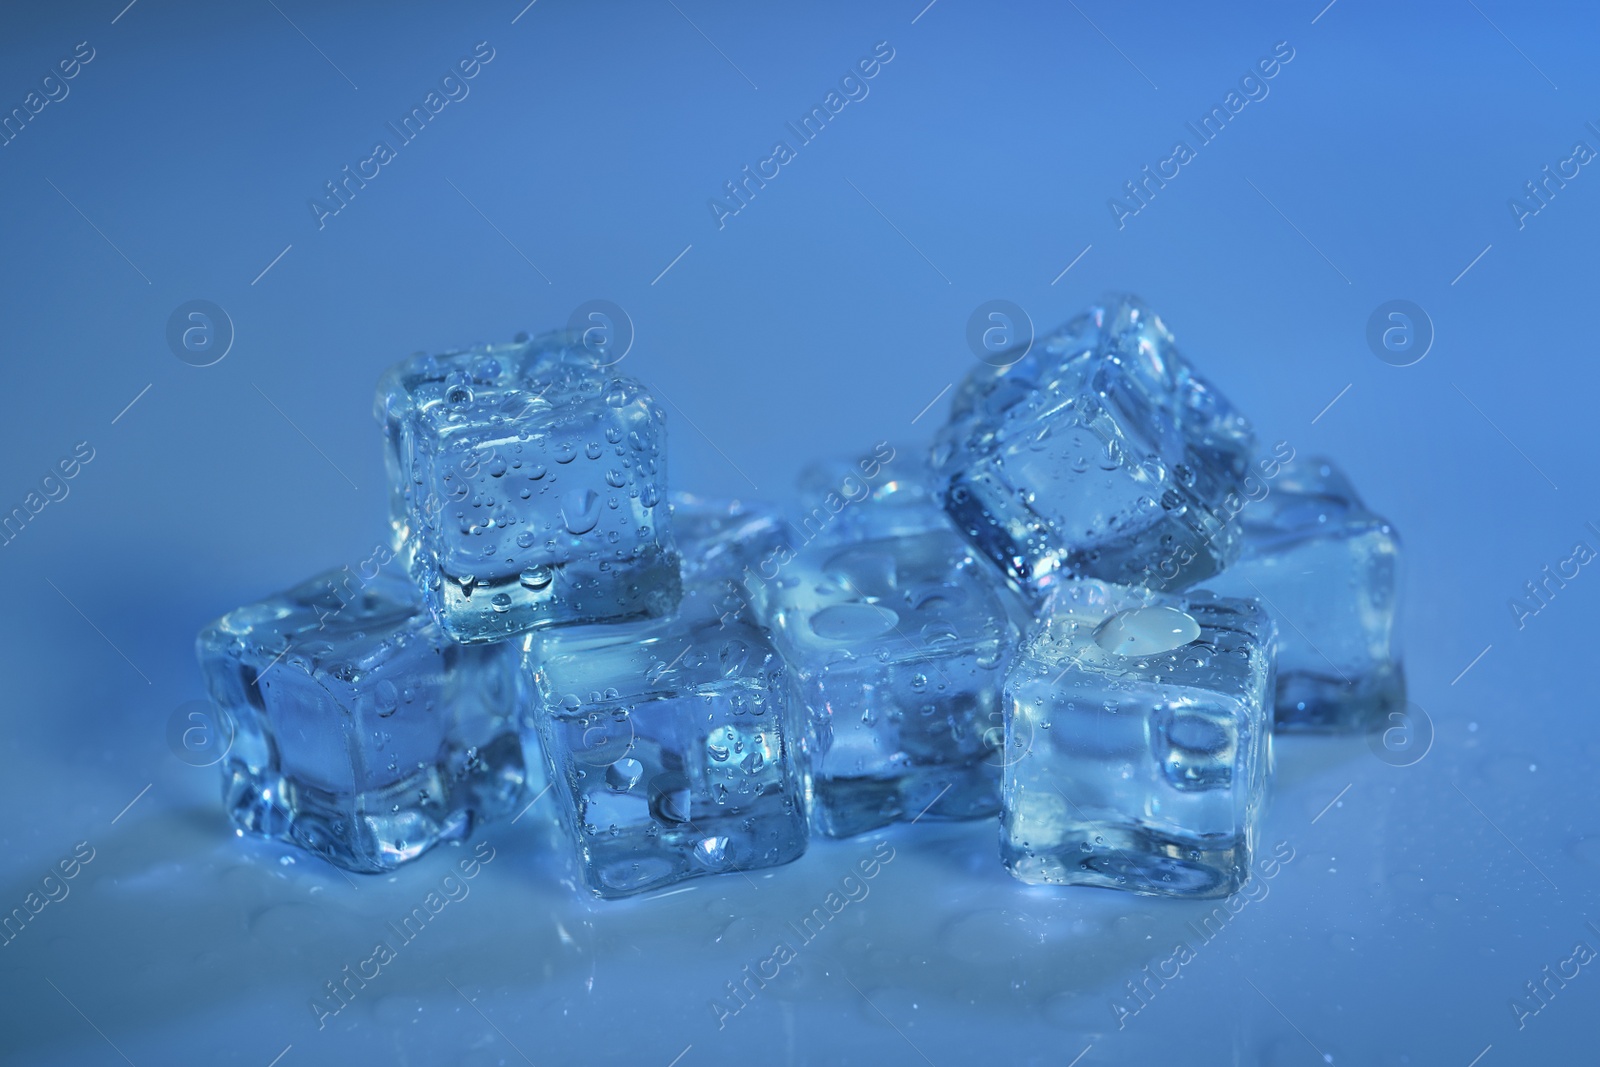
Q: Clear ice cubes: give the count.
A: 9